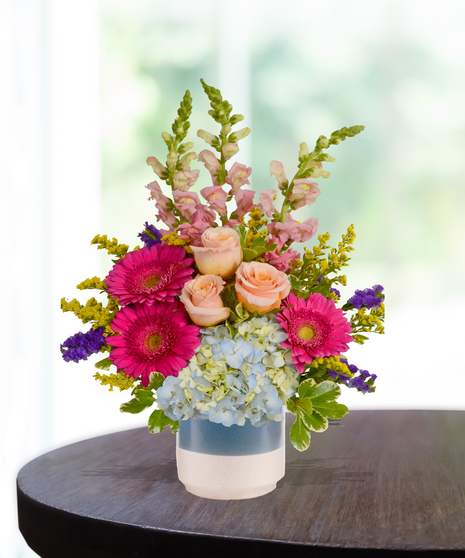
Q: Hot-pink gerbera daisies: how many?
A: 3